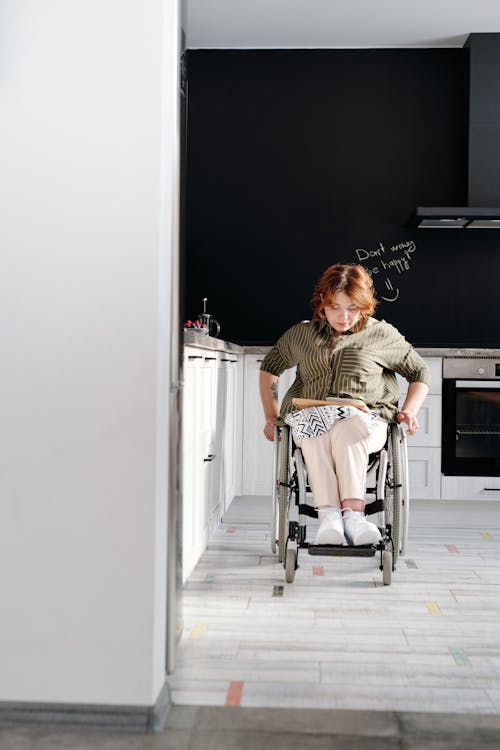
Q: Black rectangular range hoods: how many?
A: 1